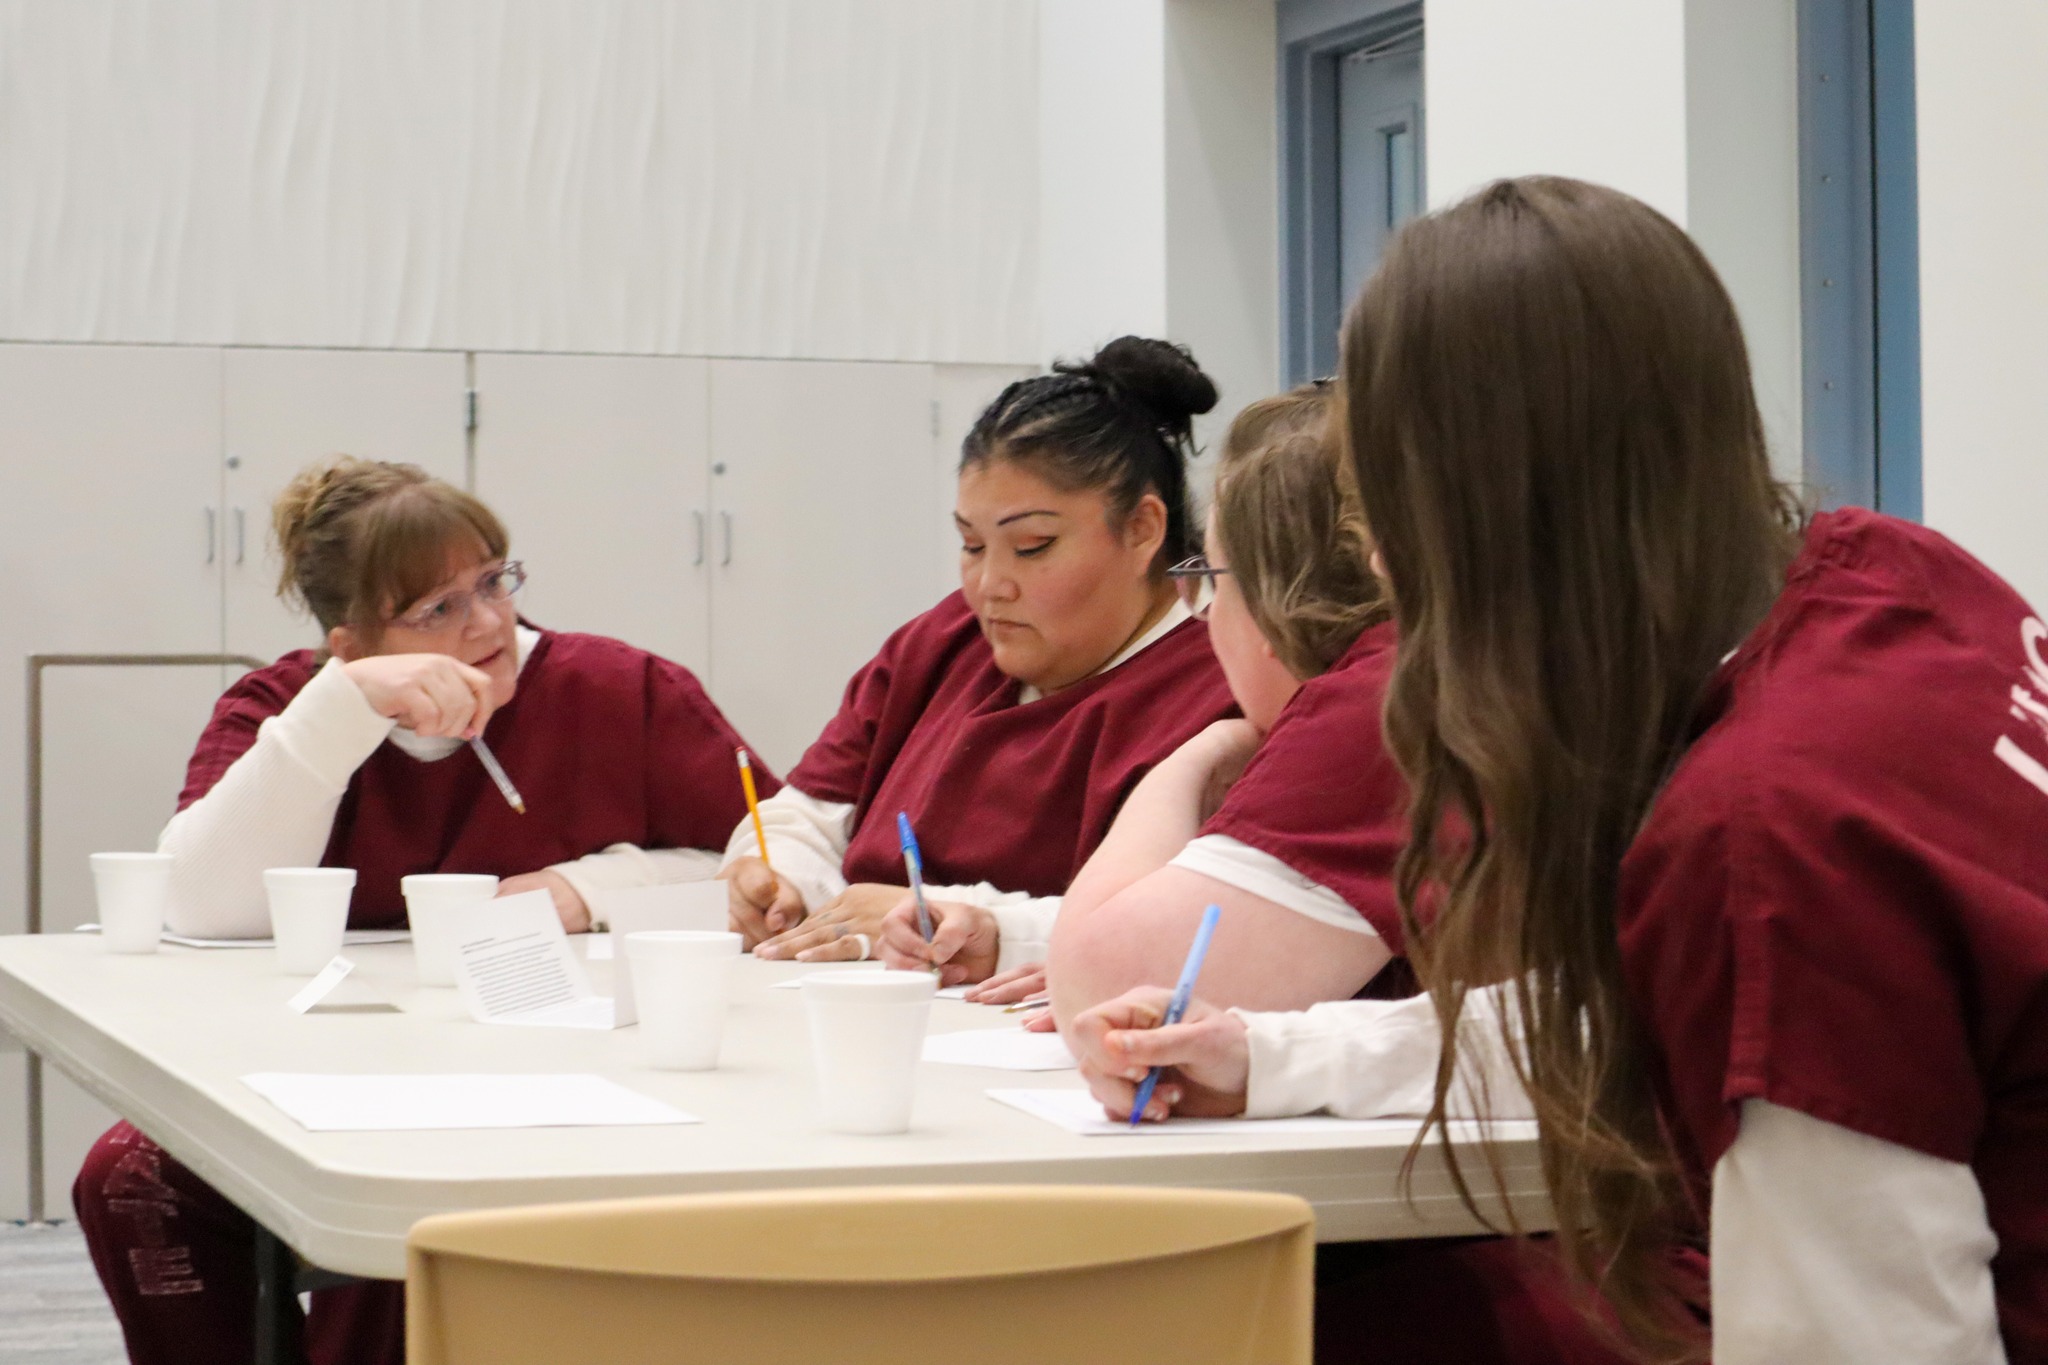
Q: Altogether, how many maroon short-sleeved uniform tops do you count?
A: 4